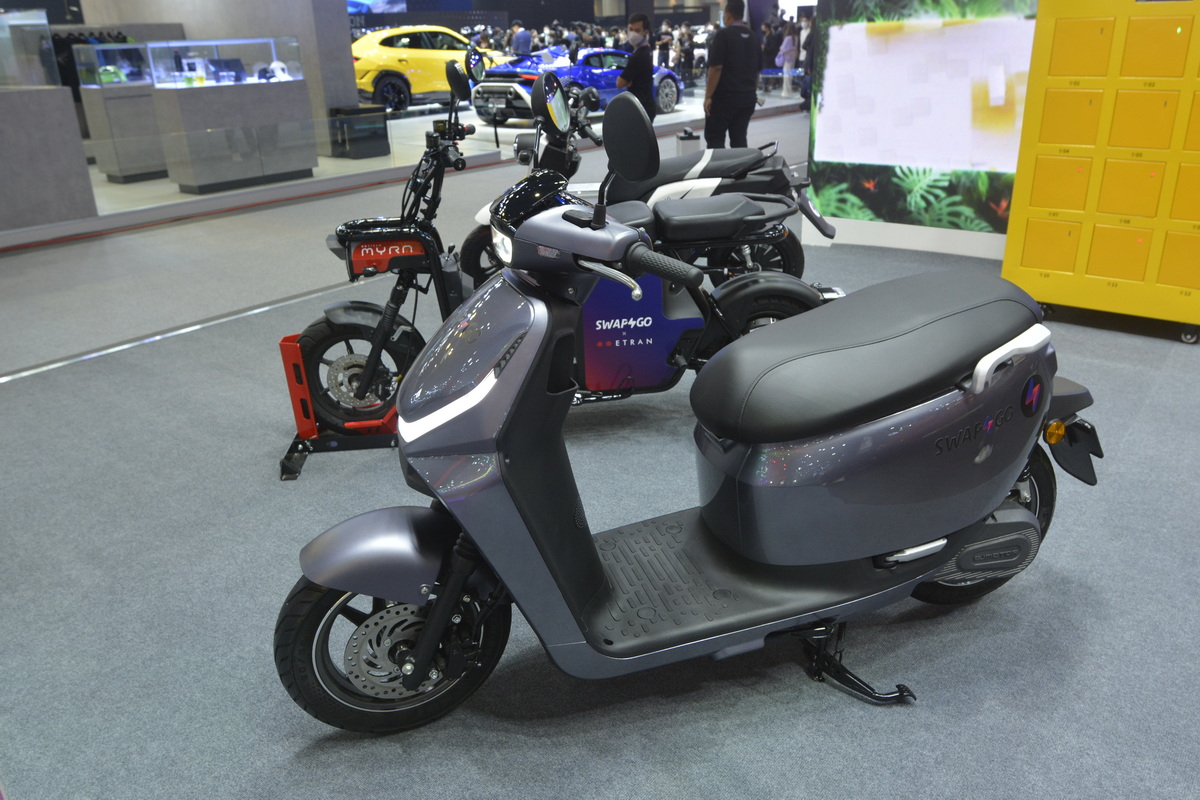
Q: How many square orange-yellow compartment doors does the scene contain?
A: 12